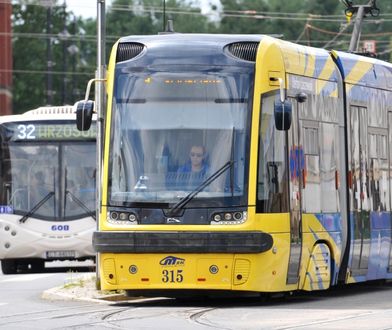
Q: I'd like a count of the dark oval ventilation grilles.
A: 2